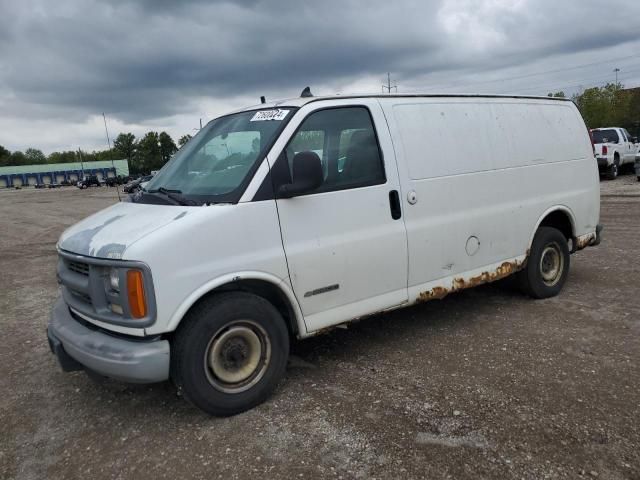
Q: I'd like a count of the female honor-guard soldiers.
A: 0